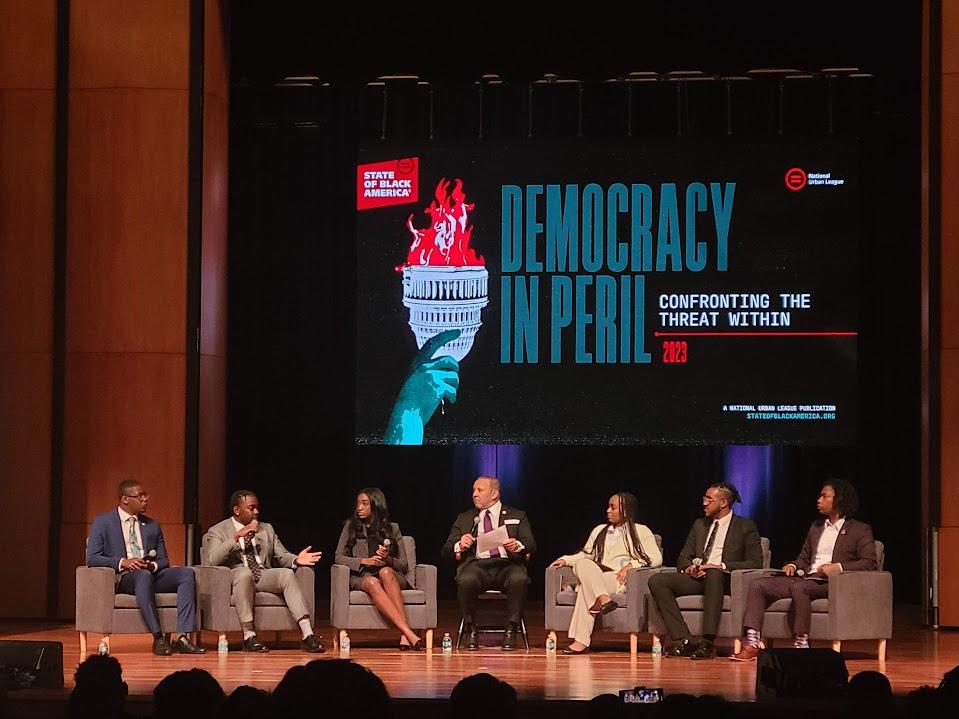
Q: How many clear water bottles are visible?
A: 6